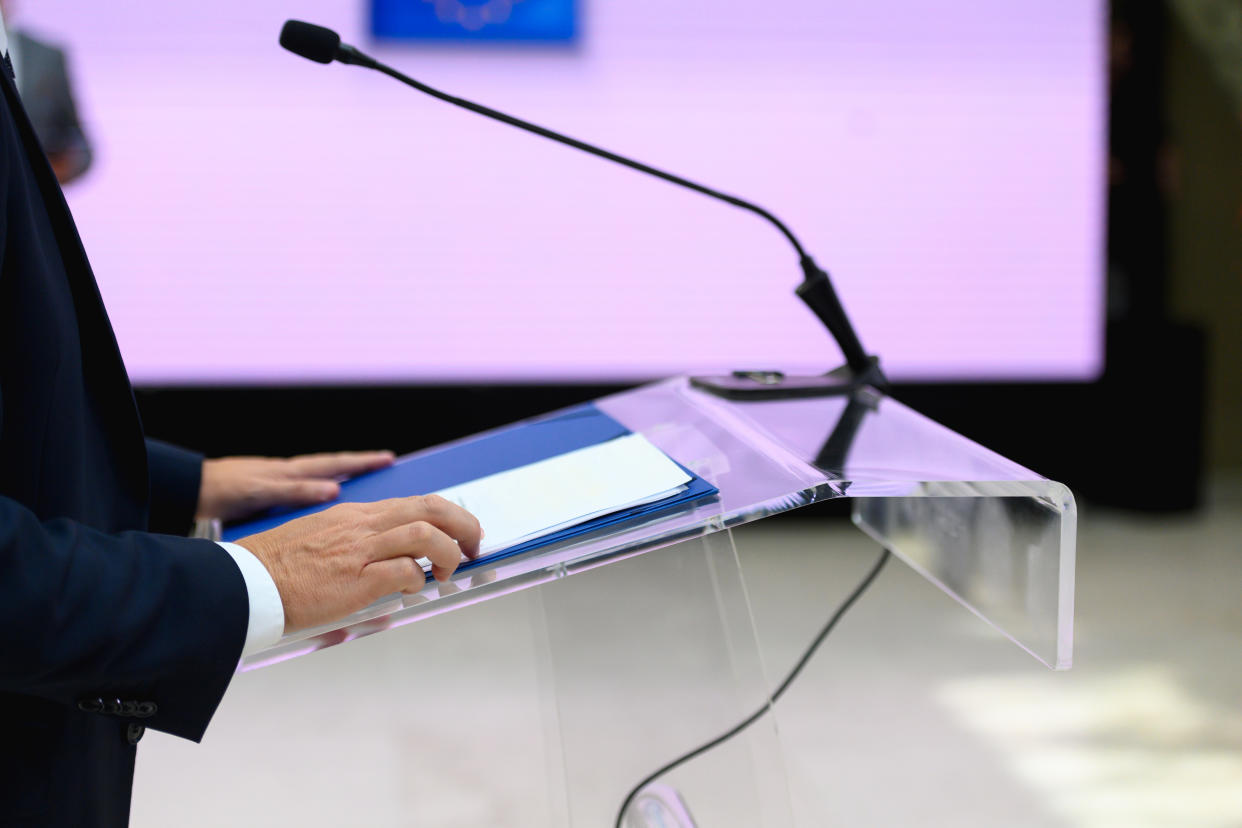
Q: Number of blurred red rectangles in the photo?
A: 0